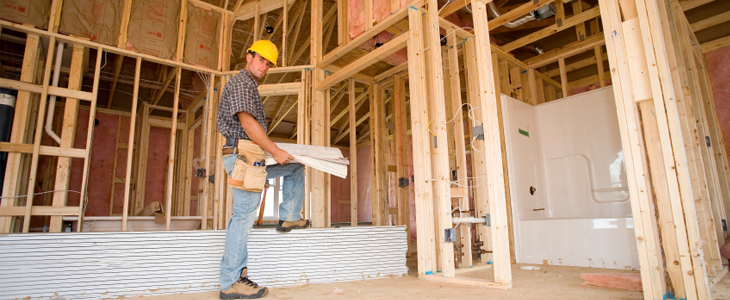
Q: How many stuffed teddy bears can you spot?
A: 0